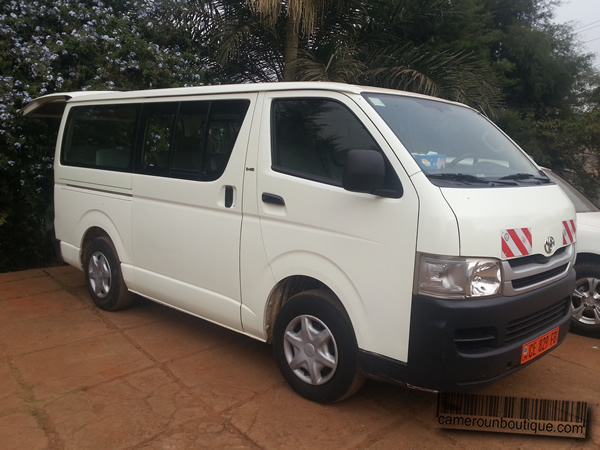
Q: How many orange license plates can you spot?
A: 1